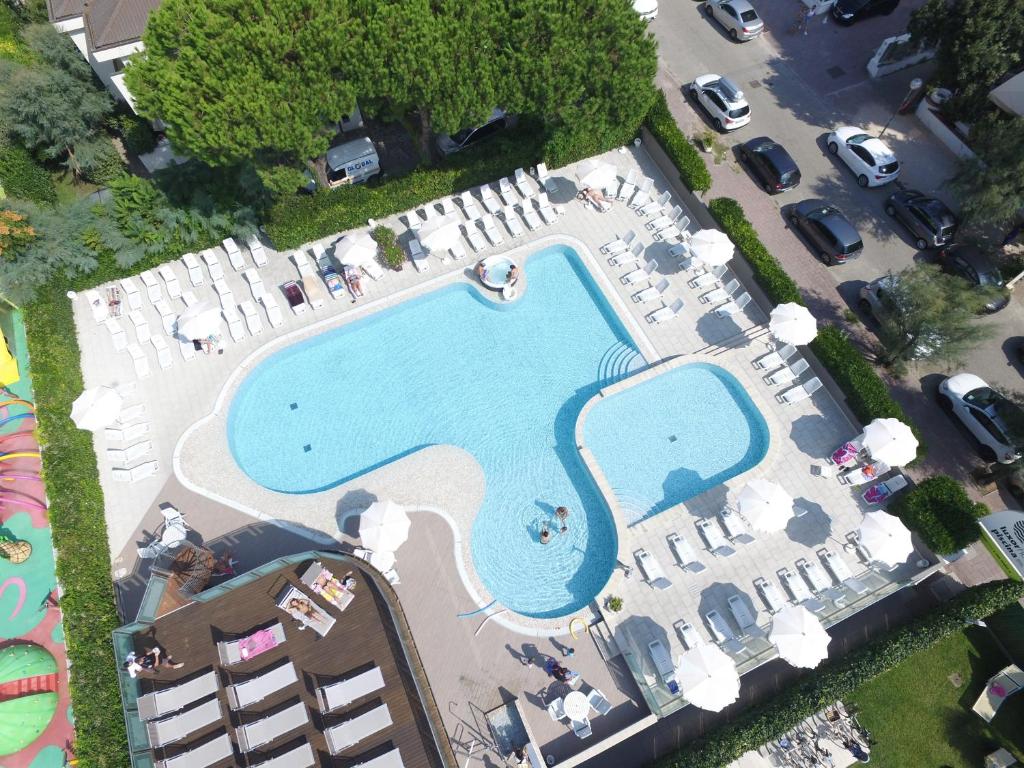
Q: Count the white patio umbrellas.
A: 13